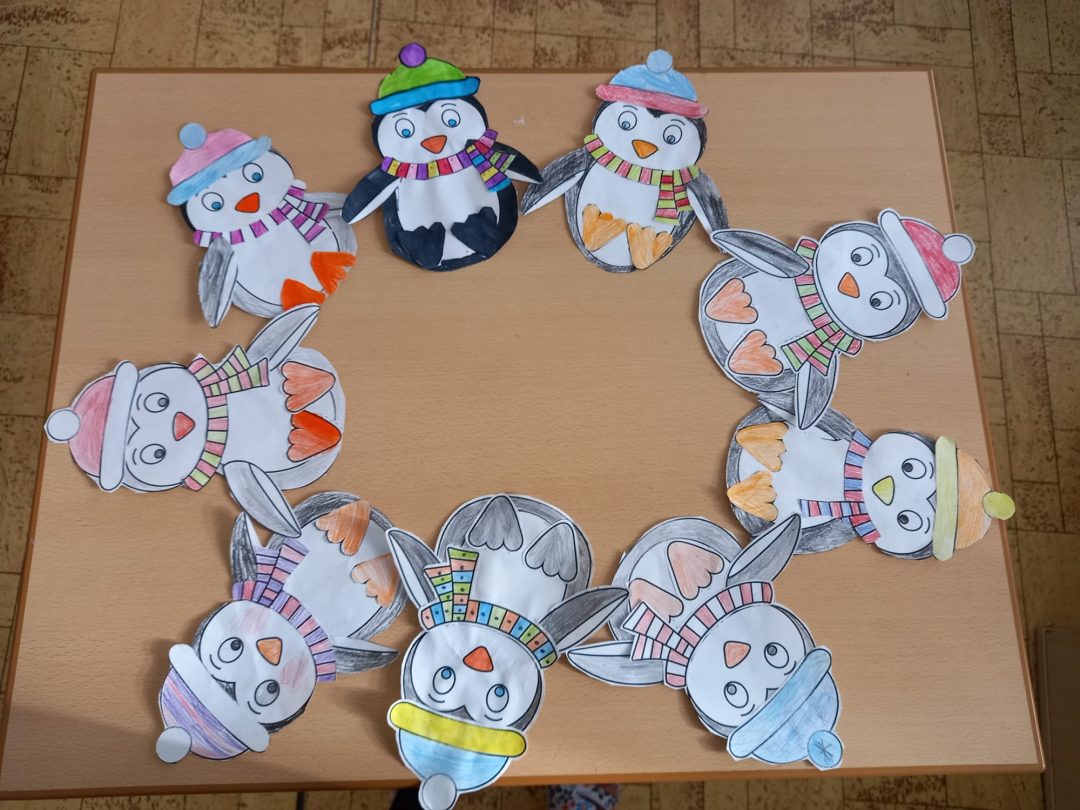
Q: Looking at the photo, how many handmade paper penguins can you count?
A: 9